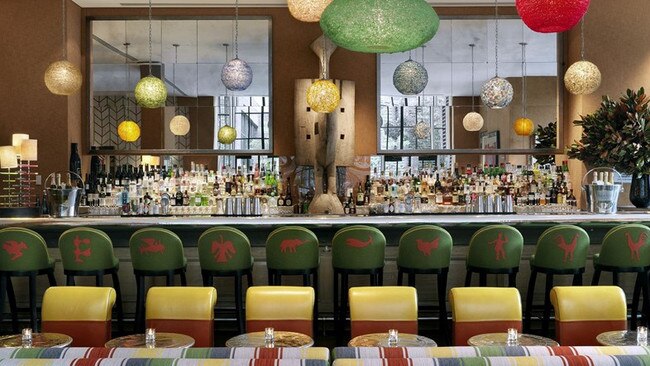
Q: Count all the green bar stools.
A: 10